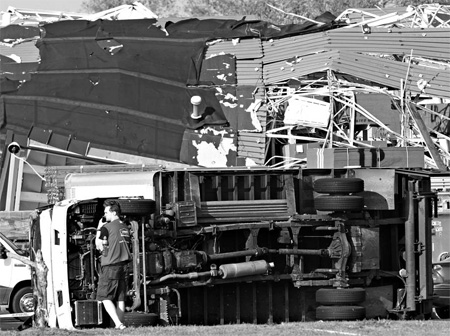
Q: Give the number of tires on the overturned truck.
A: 6